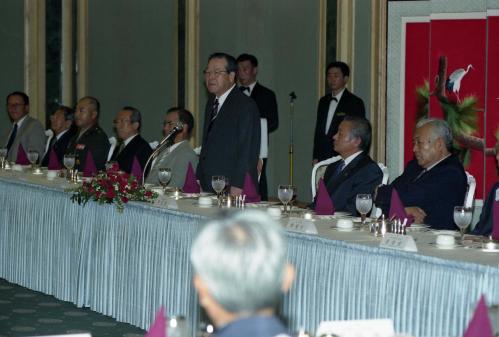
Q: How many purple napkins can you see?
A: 11